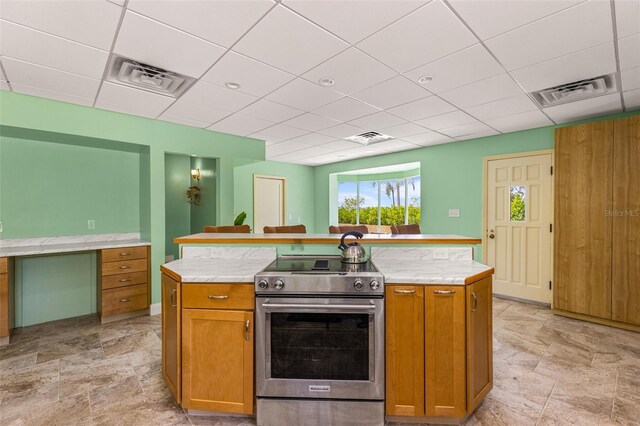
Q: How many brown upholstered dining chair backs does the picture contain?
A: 4